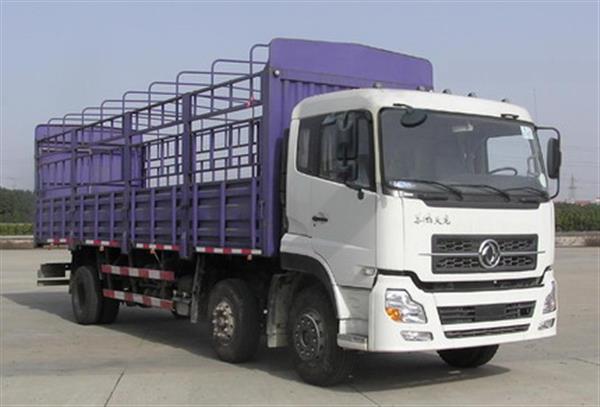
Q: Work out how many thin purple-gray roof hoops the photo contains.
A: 9